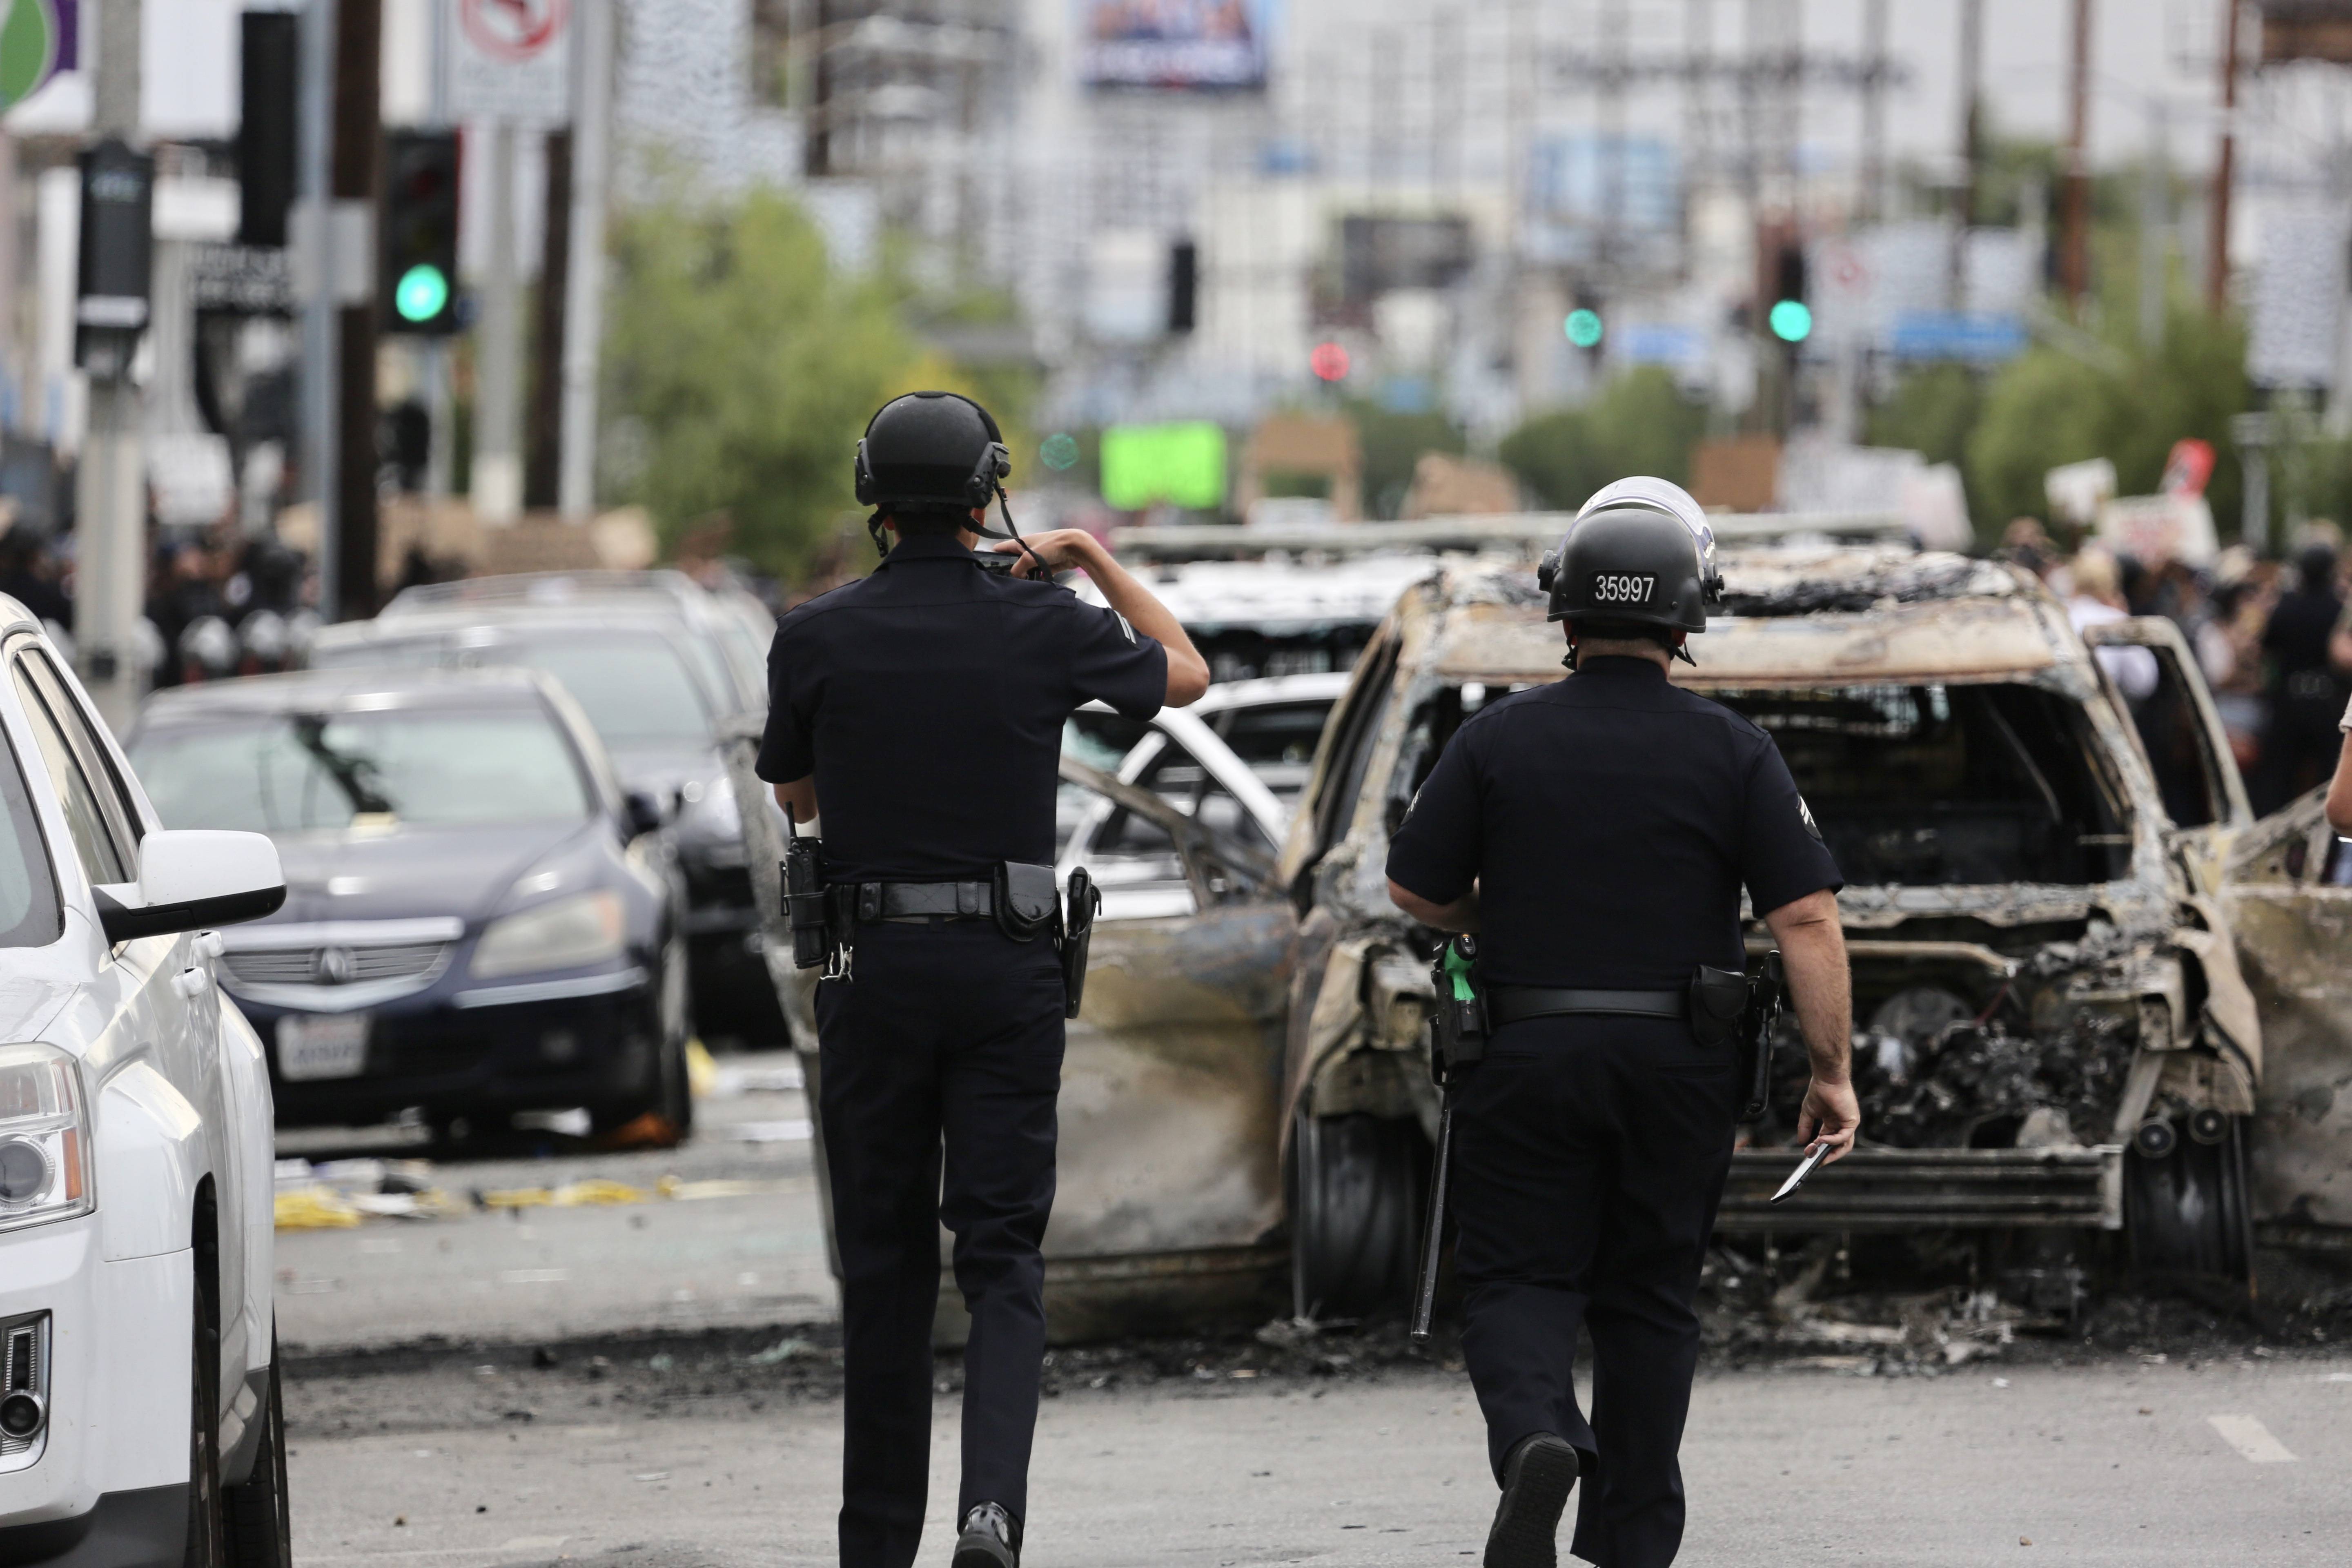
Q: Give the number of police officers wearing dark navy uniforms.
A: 2